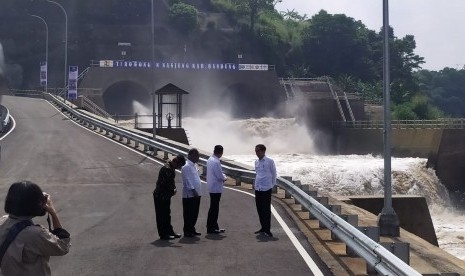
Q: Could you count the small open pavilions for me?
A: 1